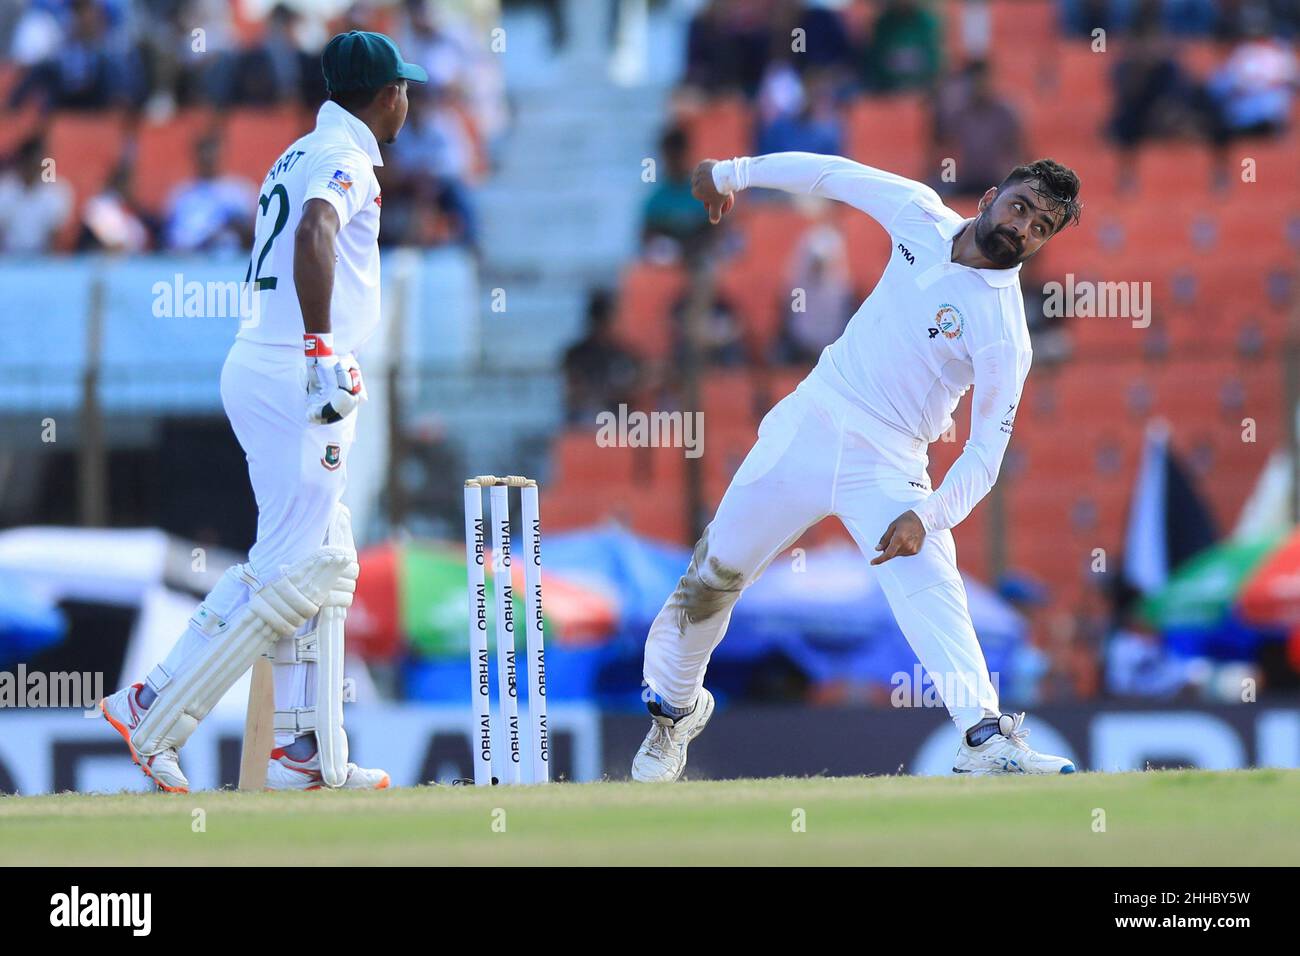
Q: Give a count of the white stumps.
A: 3